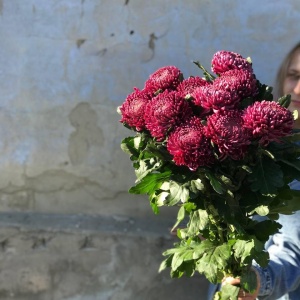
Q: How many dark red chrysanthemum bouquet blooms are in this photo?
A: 10